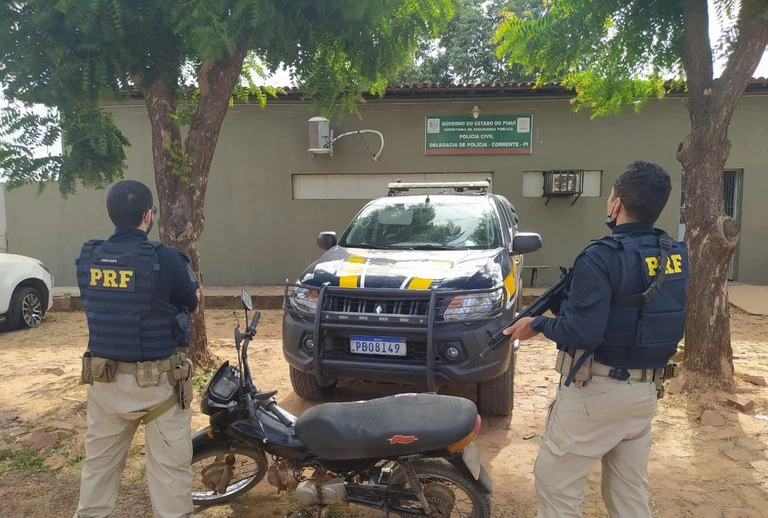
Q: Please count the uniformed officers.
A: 2